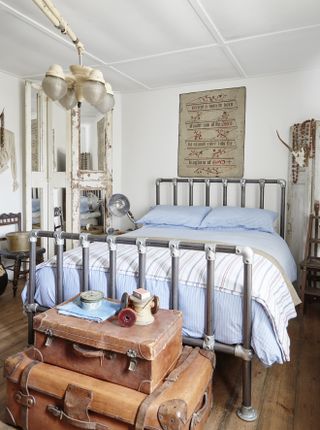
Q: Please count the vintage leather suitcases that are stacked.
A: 2